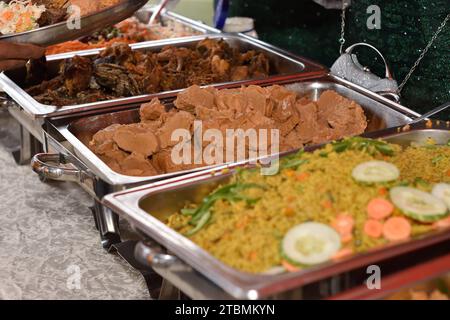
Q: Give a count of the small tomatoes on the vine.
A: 0